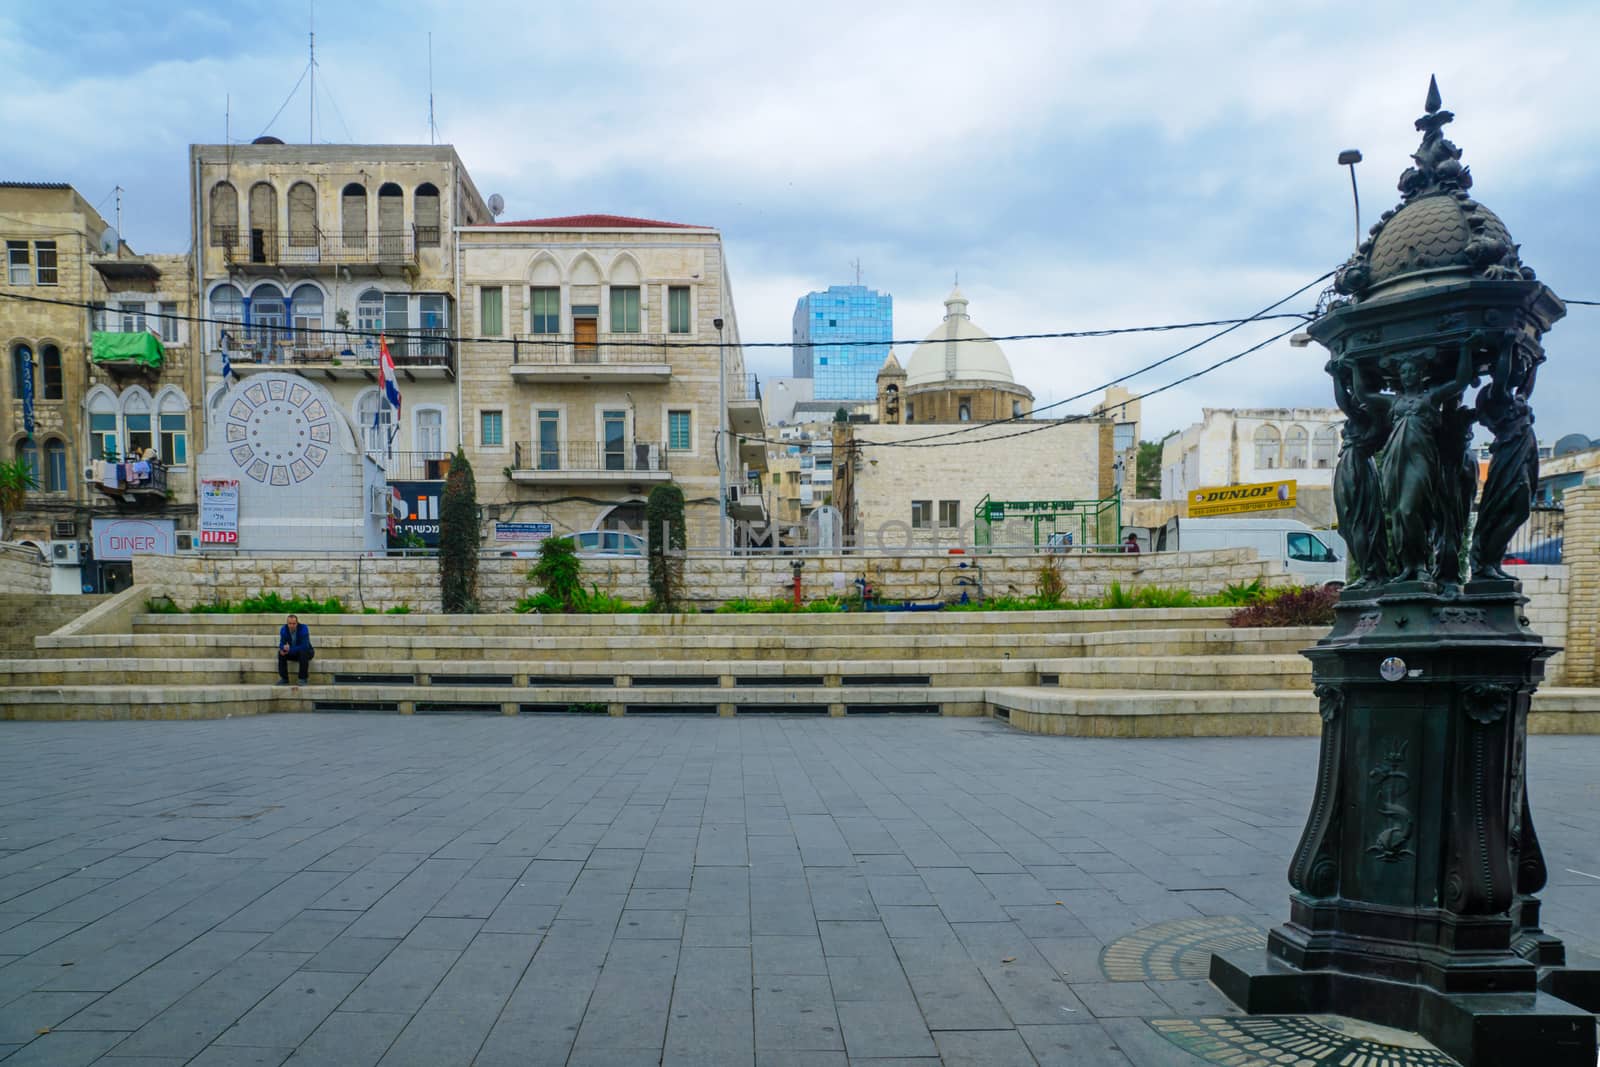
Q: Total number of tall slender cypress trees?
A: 2